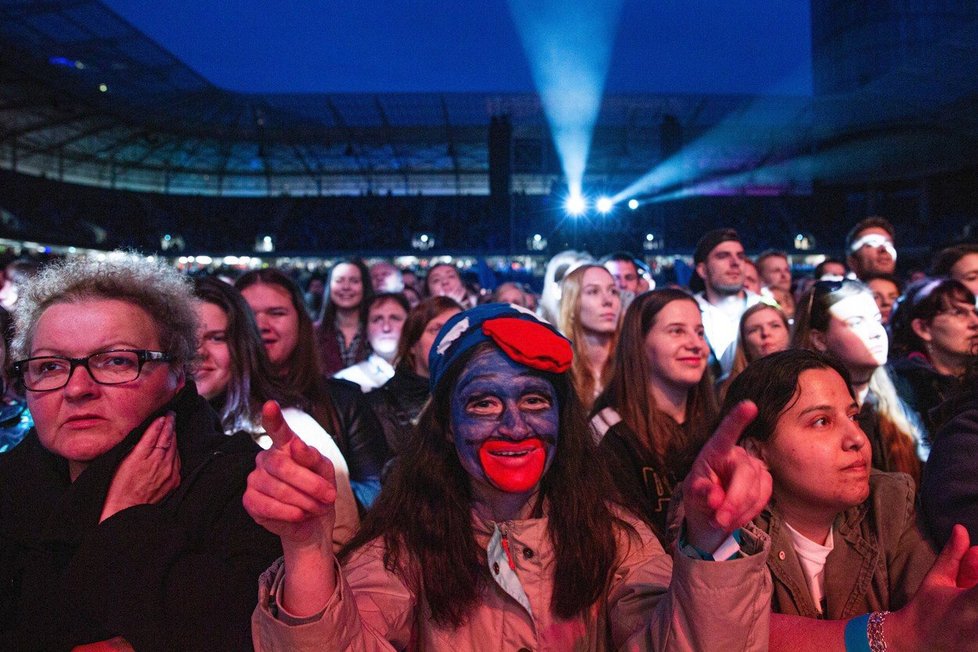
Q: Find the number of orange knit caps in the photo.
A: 0